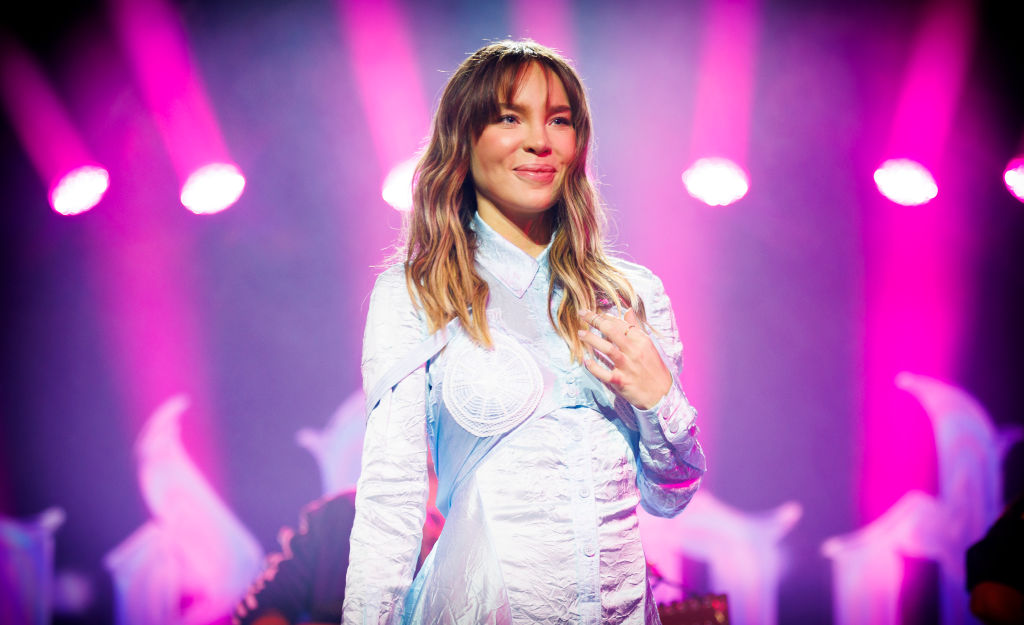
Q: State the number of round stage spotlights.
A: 6